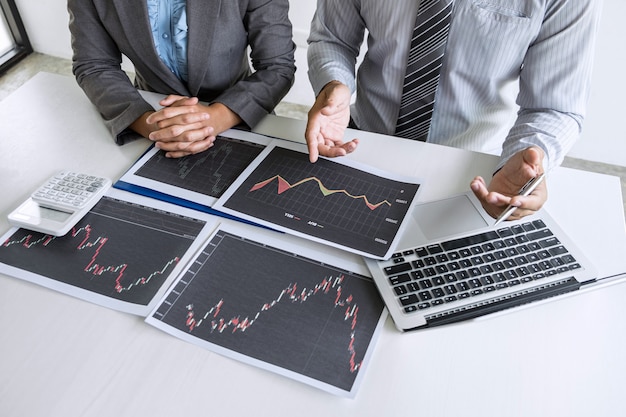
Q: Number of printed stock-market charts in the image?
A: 4